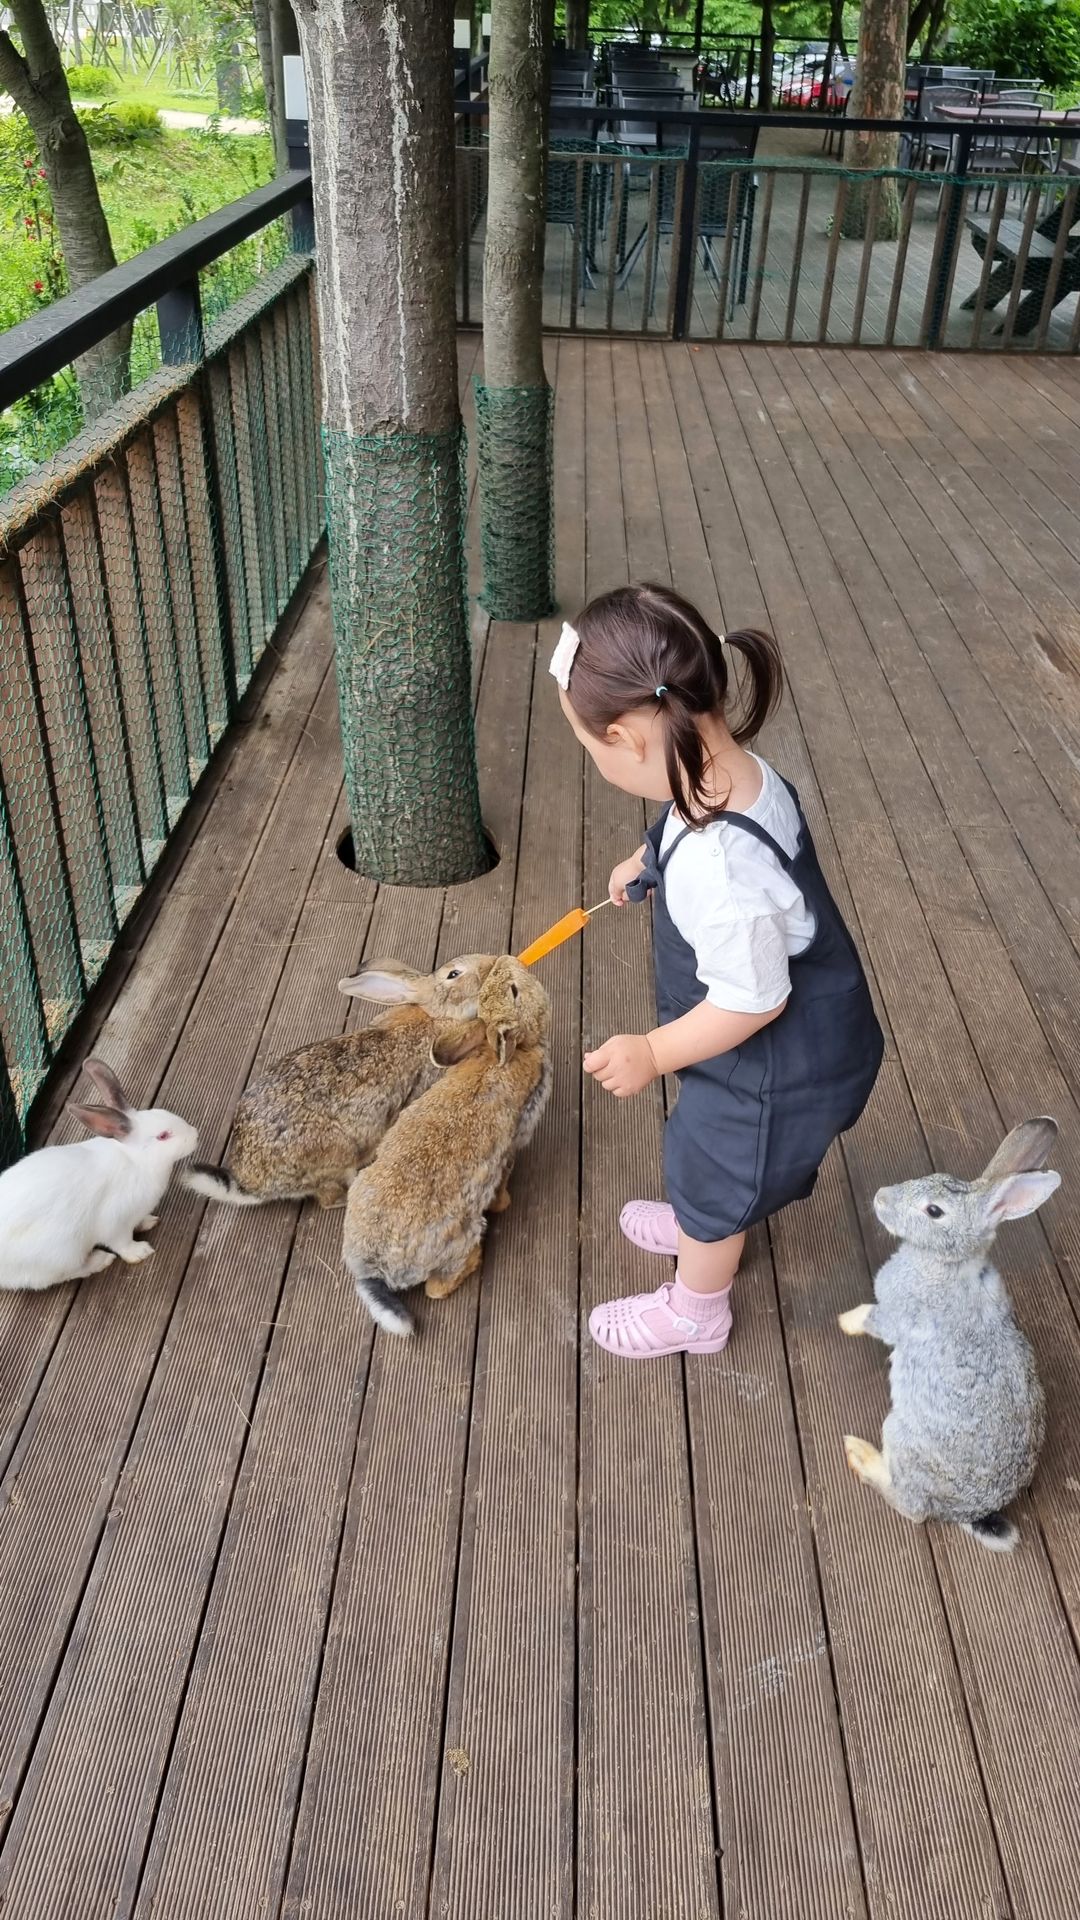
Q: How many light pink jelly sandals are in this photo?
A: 2